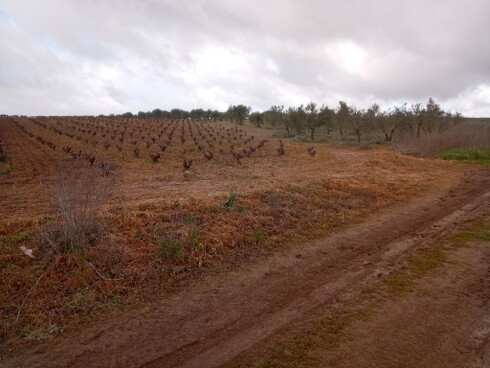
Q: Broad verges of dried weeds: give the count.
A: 1